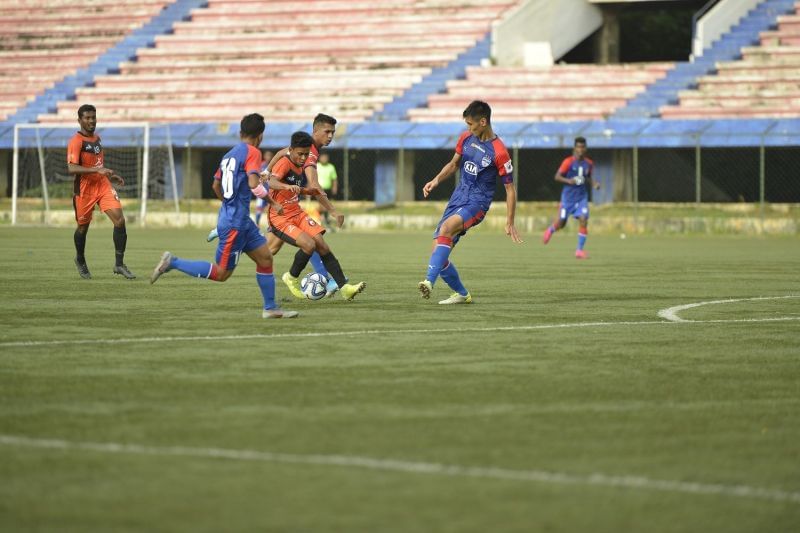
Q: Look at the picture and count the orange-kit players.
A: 2